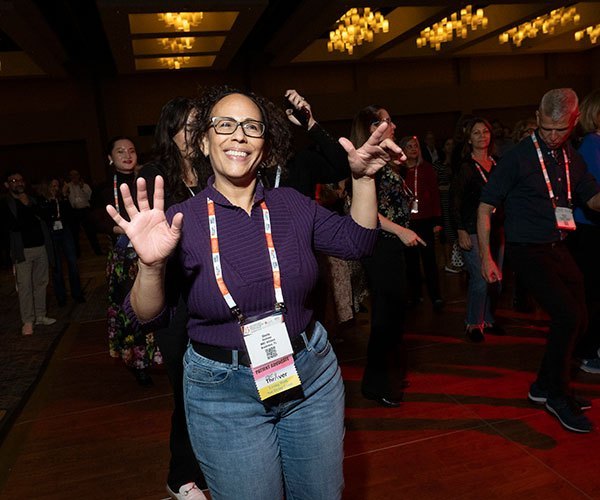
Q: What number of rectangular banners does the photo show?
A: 0